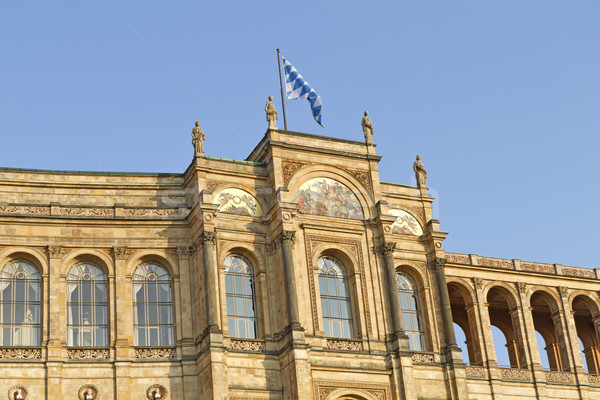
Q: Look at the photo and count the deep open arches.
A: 4